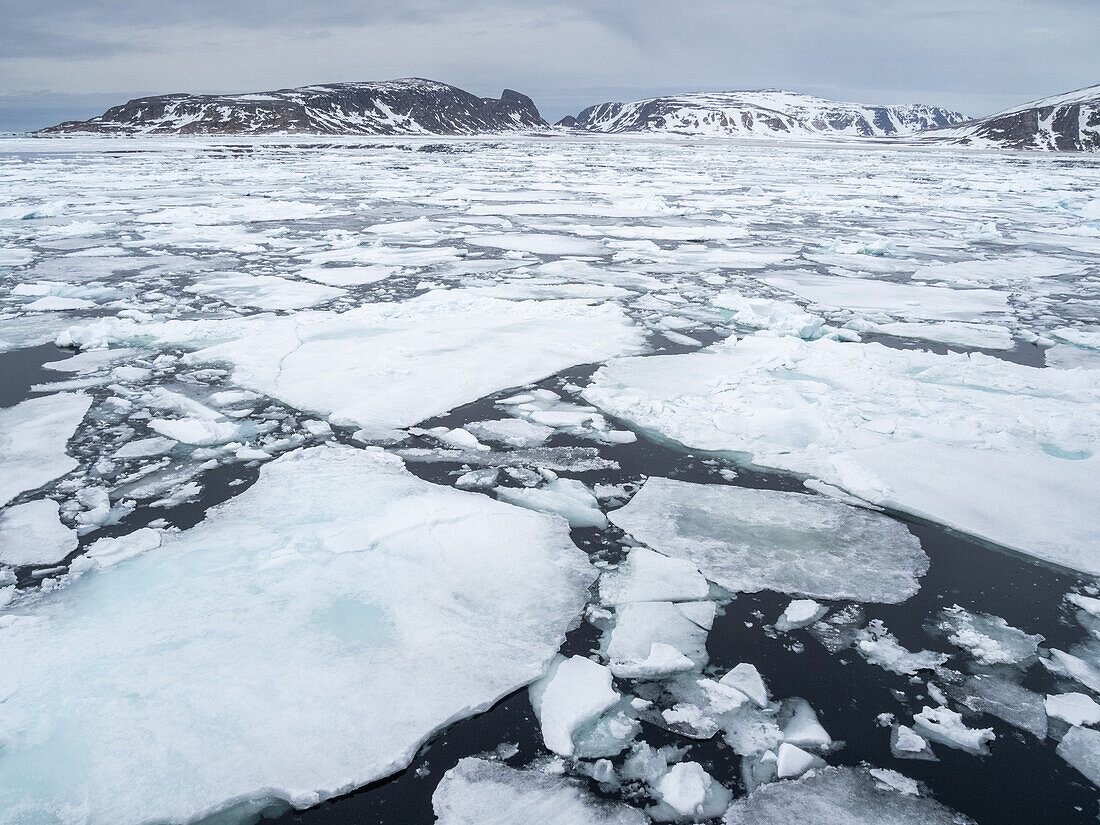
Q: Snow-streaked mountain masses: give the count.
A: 3